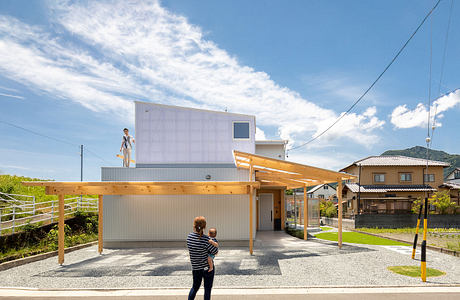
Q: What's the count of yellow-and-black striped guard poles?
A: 2